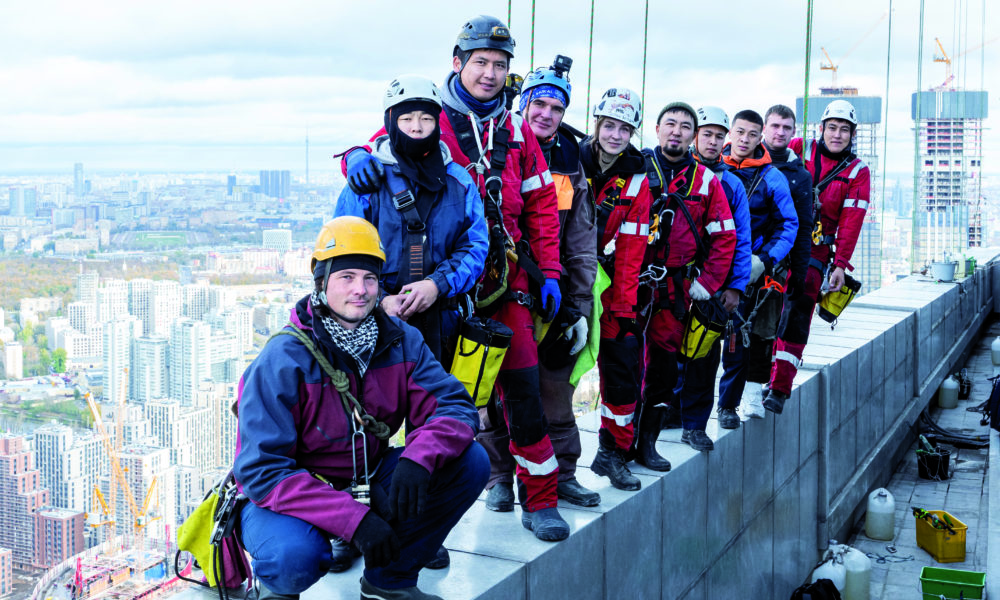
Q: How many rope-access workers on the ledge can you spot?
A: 10